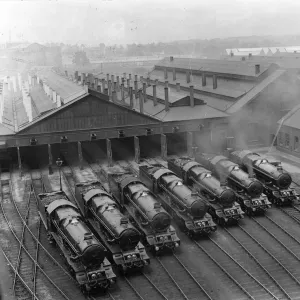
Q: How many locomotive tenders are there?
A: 7